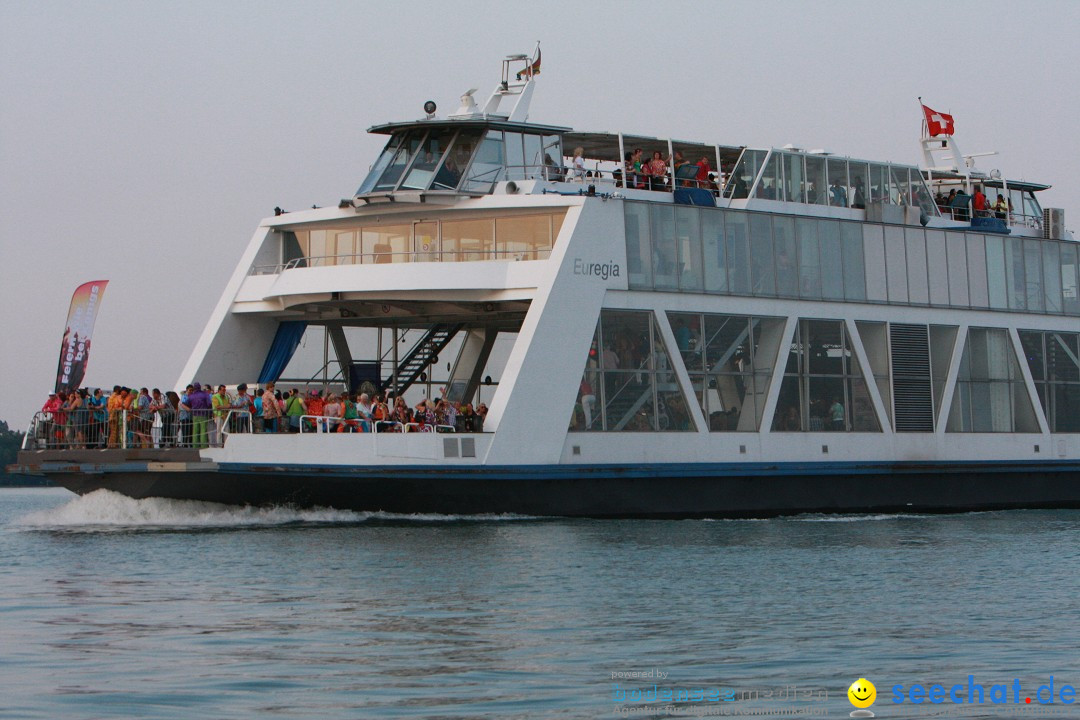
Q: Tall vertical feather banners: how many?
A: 1